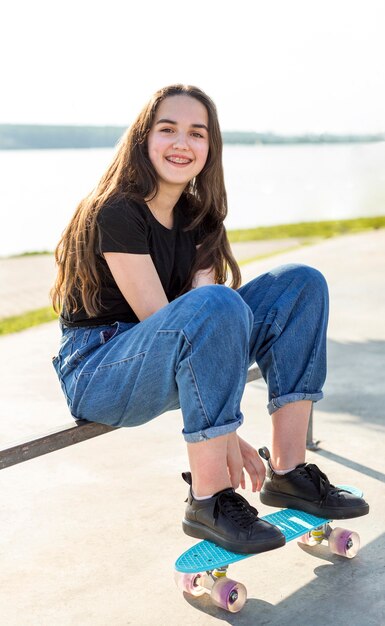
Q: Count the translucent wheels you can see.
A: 4